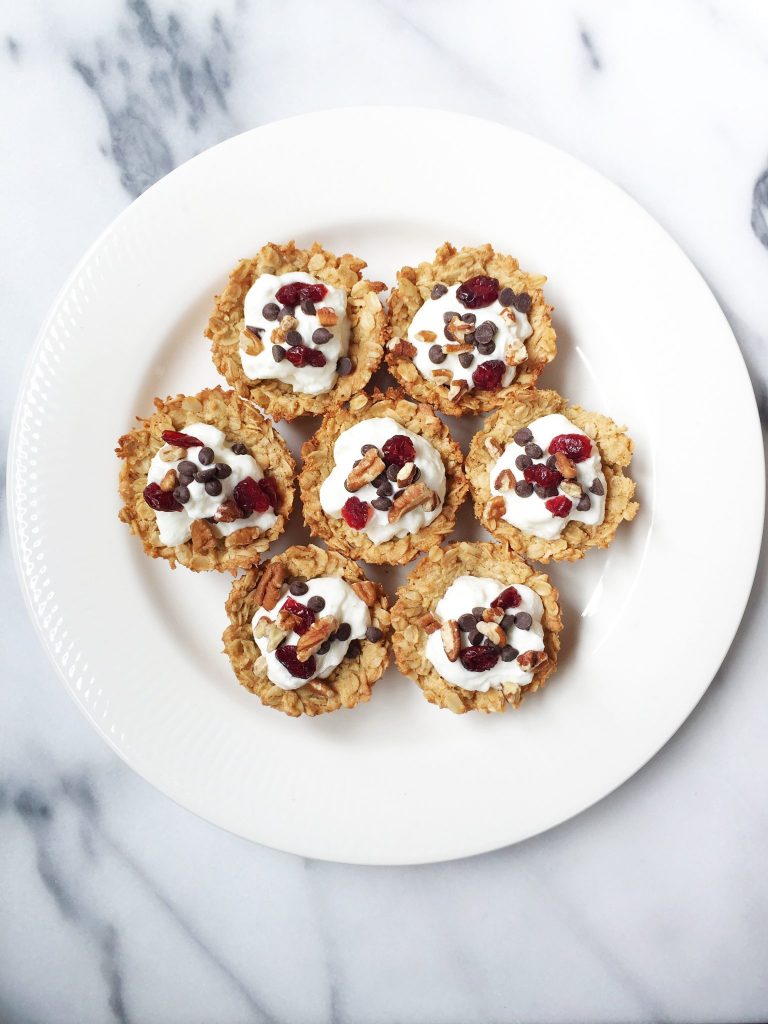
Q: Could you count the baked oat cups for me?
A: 7